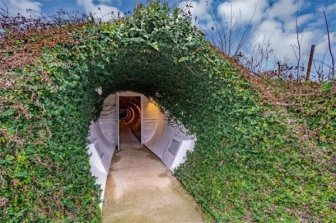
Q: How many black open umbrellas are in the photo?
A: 0